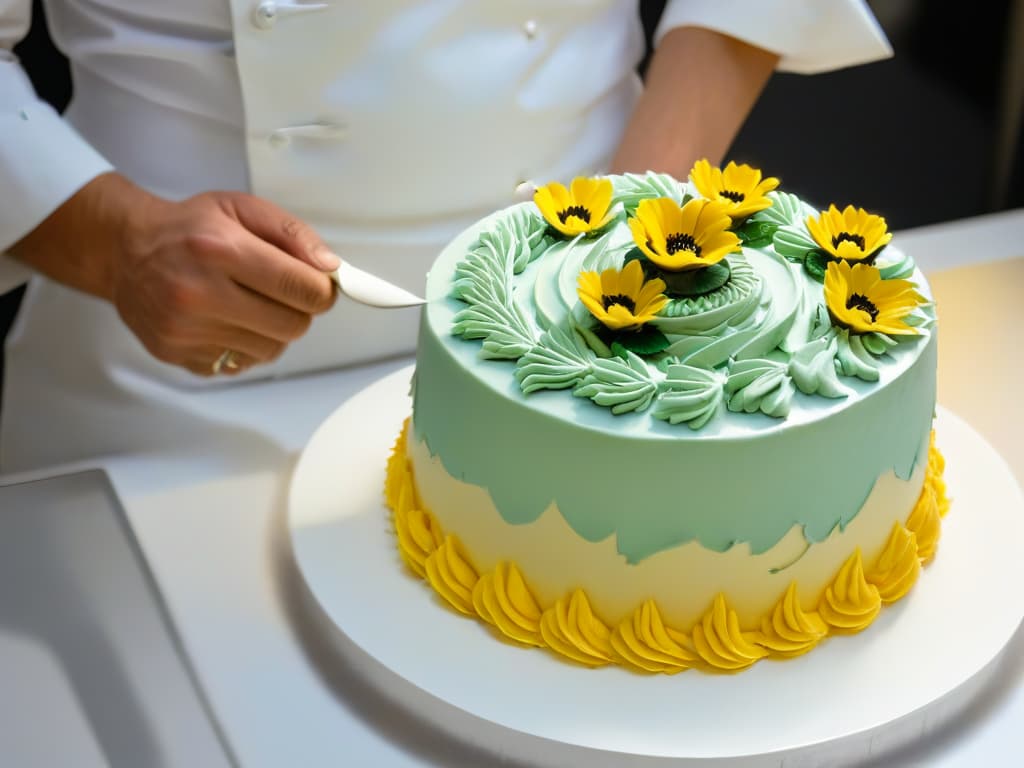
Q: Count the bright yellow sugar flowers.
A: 6